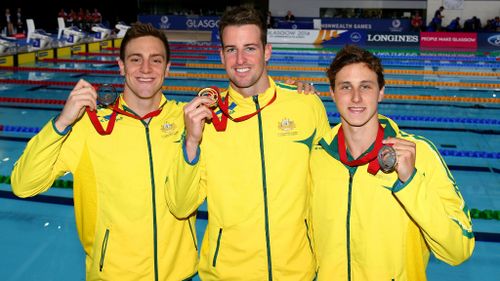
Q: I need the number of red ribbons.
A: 3